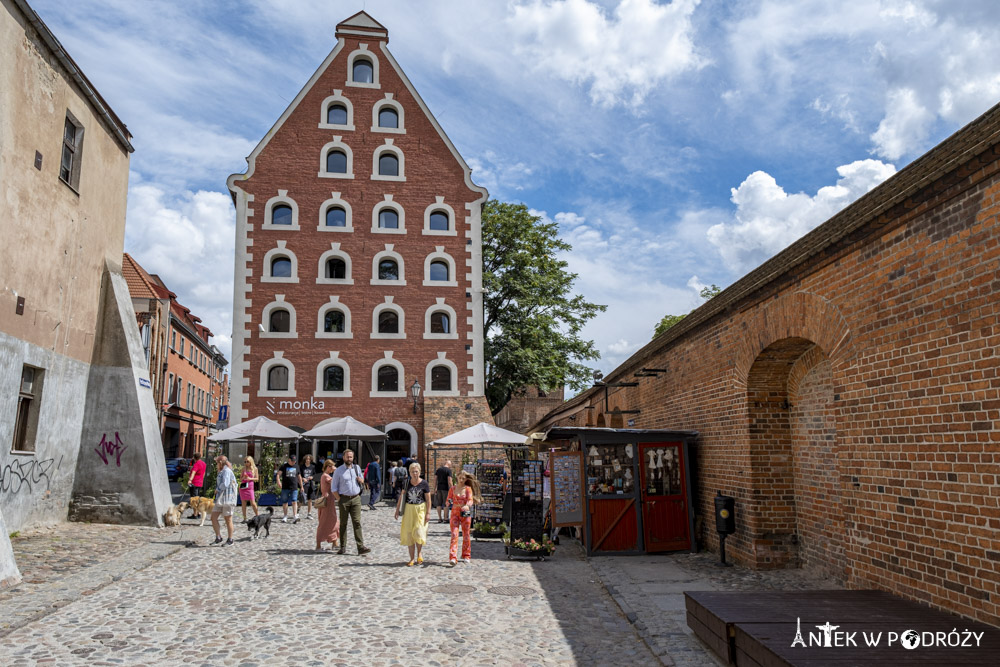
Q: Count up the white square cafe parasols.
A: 3